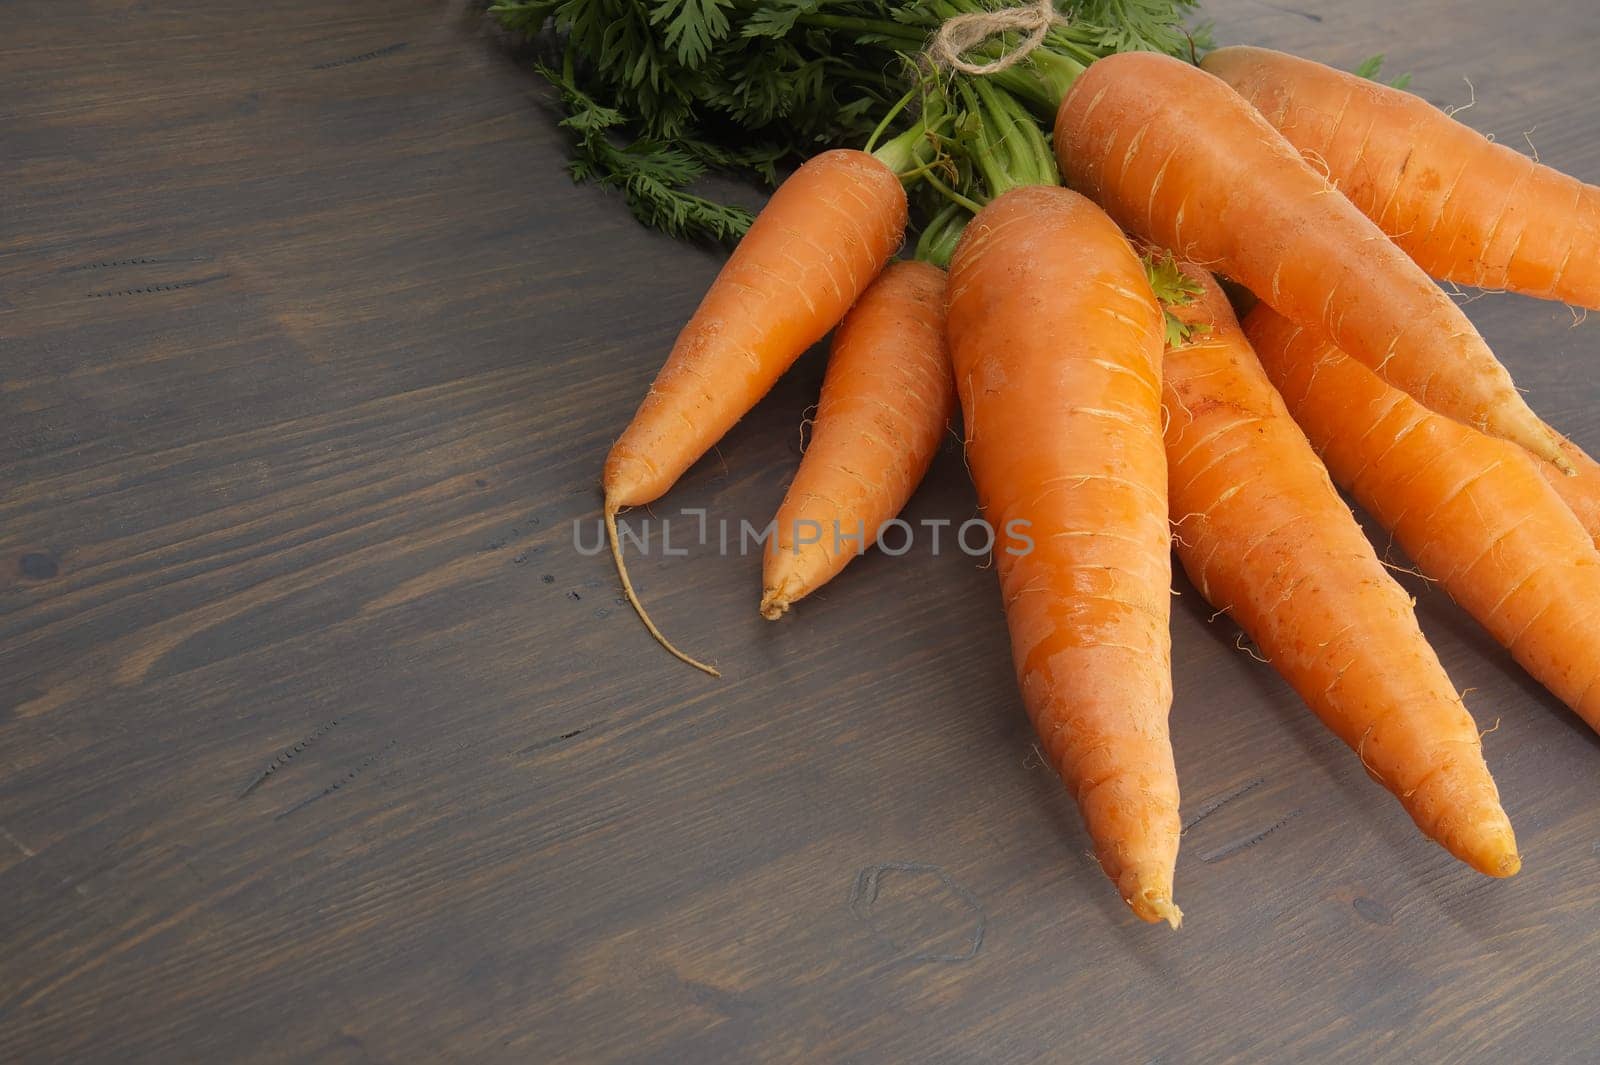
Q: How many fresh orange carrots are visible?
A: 8